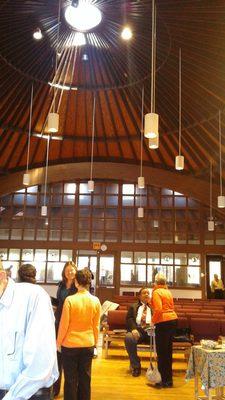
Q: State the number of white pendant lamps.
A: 11